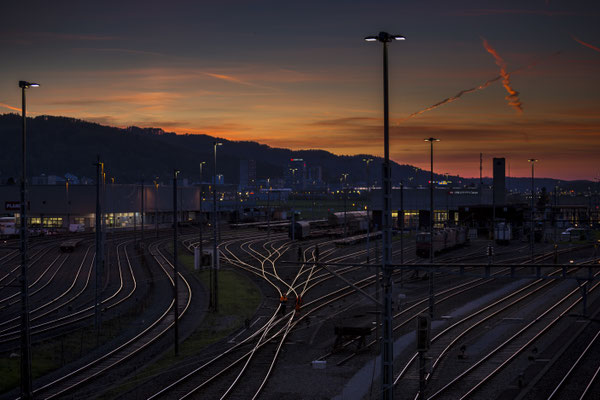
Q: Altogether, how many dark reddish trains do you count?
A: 1